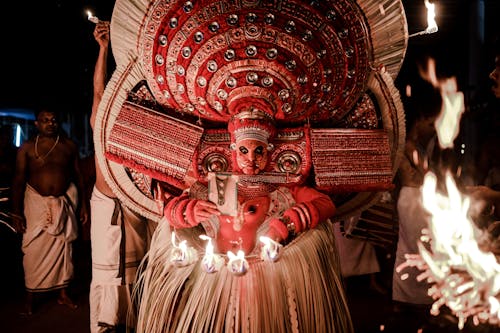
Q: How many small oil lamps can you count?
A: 4